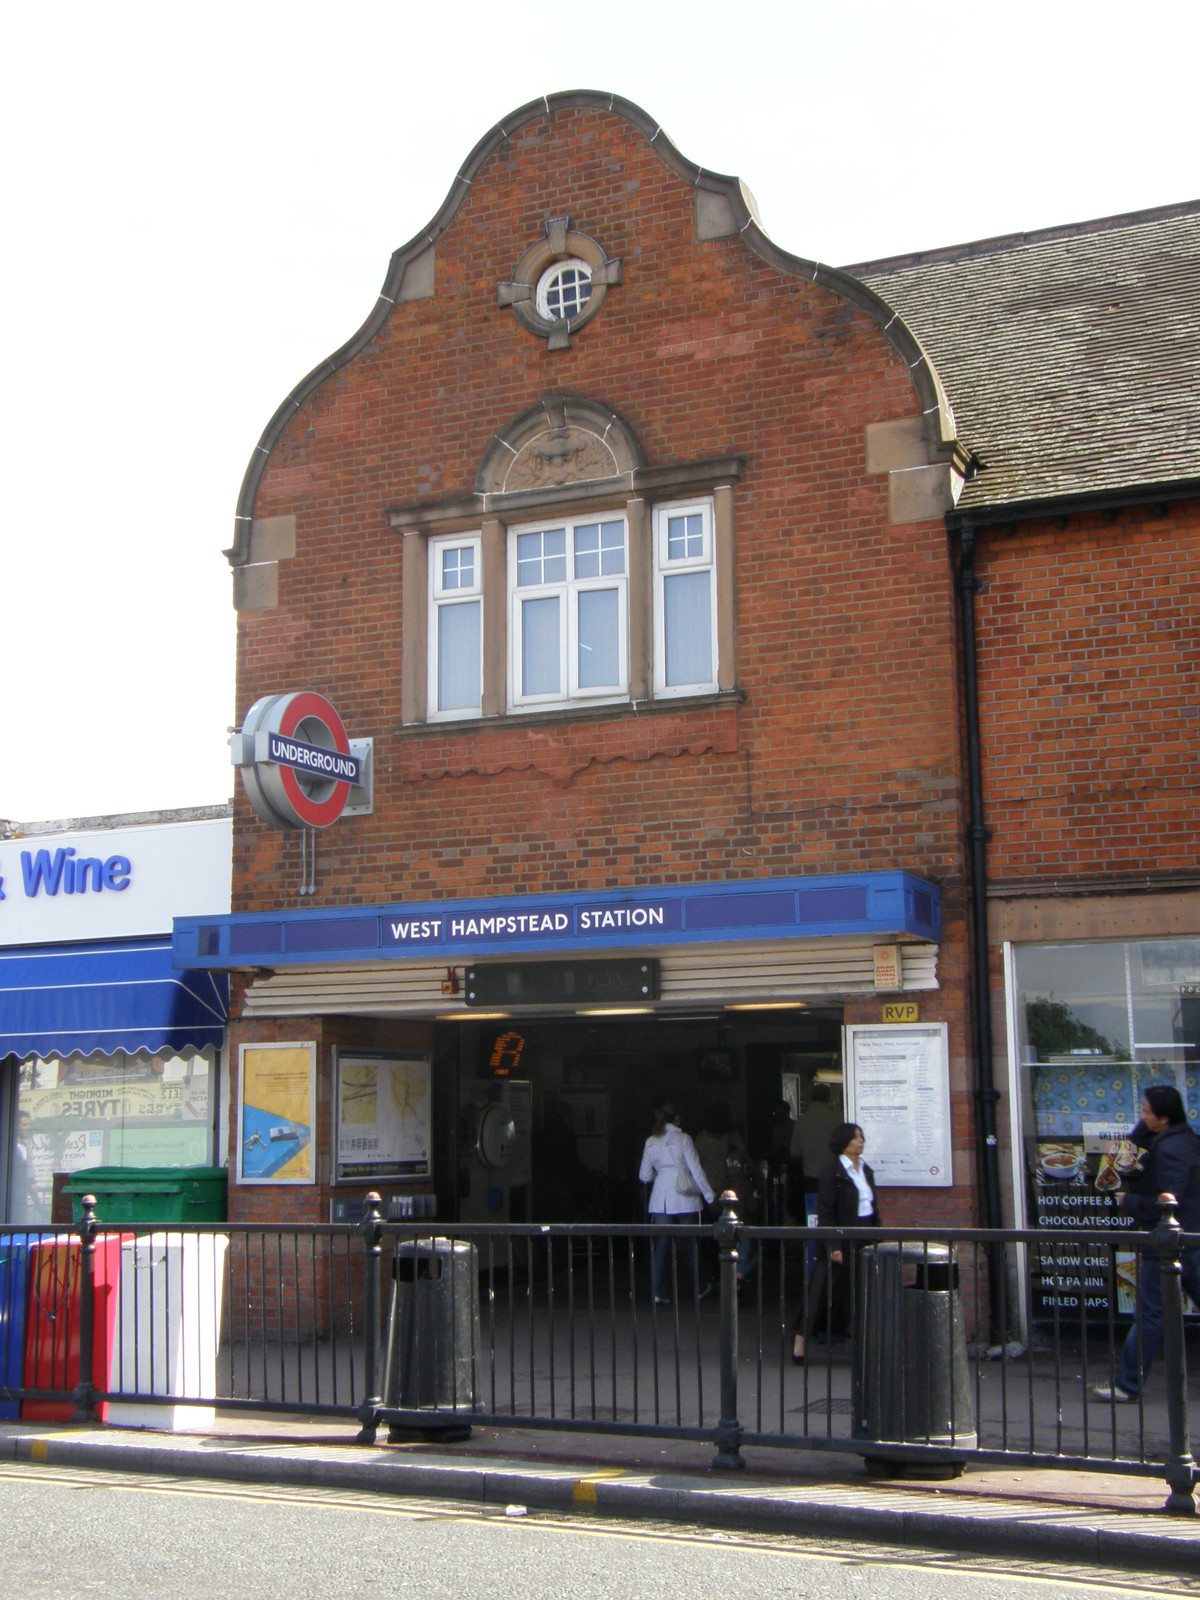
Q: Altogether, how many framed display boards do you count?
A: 3